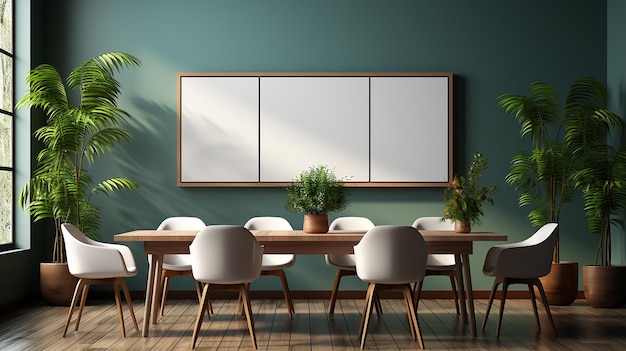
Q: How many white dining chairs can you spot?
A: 8